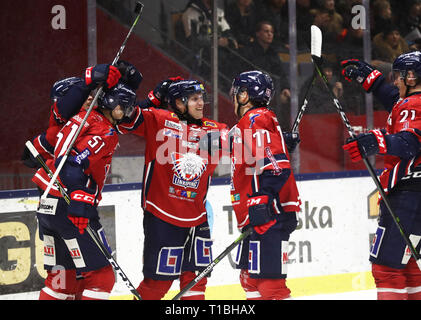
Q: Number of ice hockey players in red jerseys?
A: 5